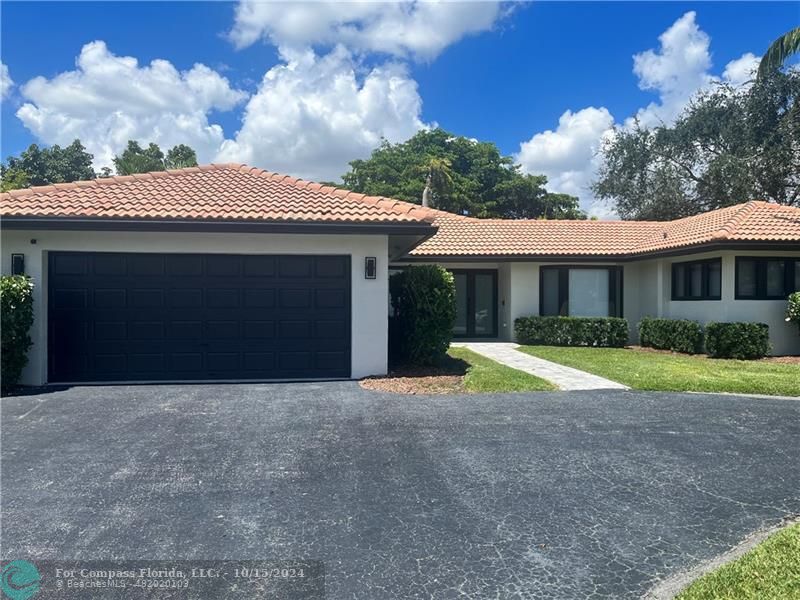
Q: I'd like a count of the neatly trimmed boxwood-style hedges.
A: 3